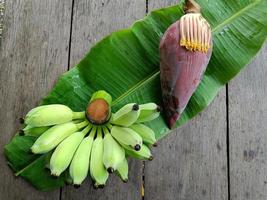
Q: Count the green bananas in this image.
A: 13